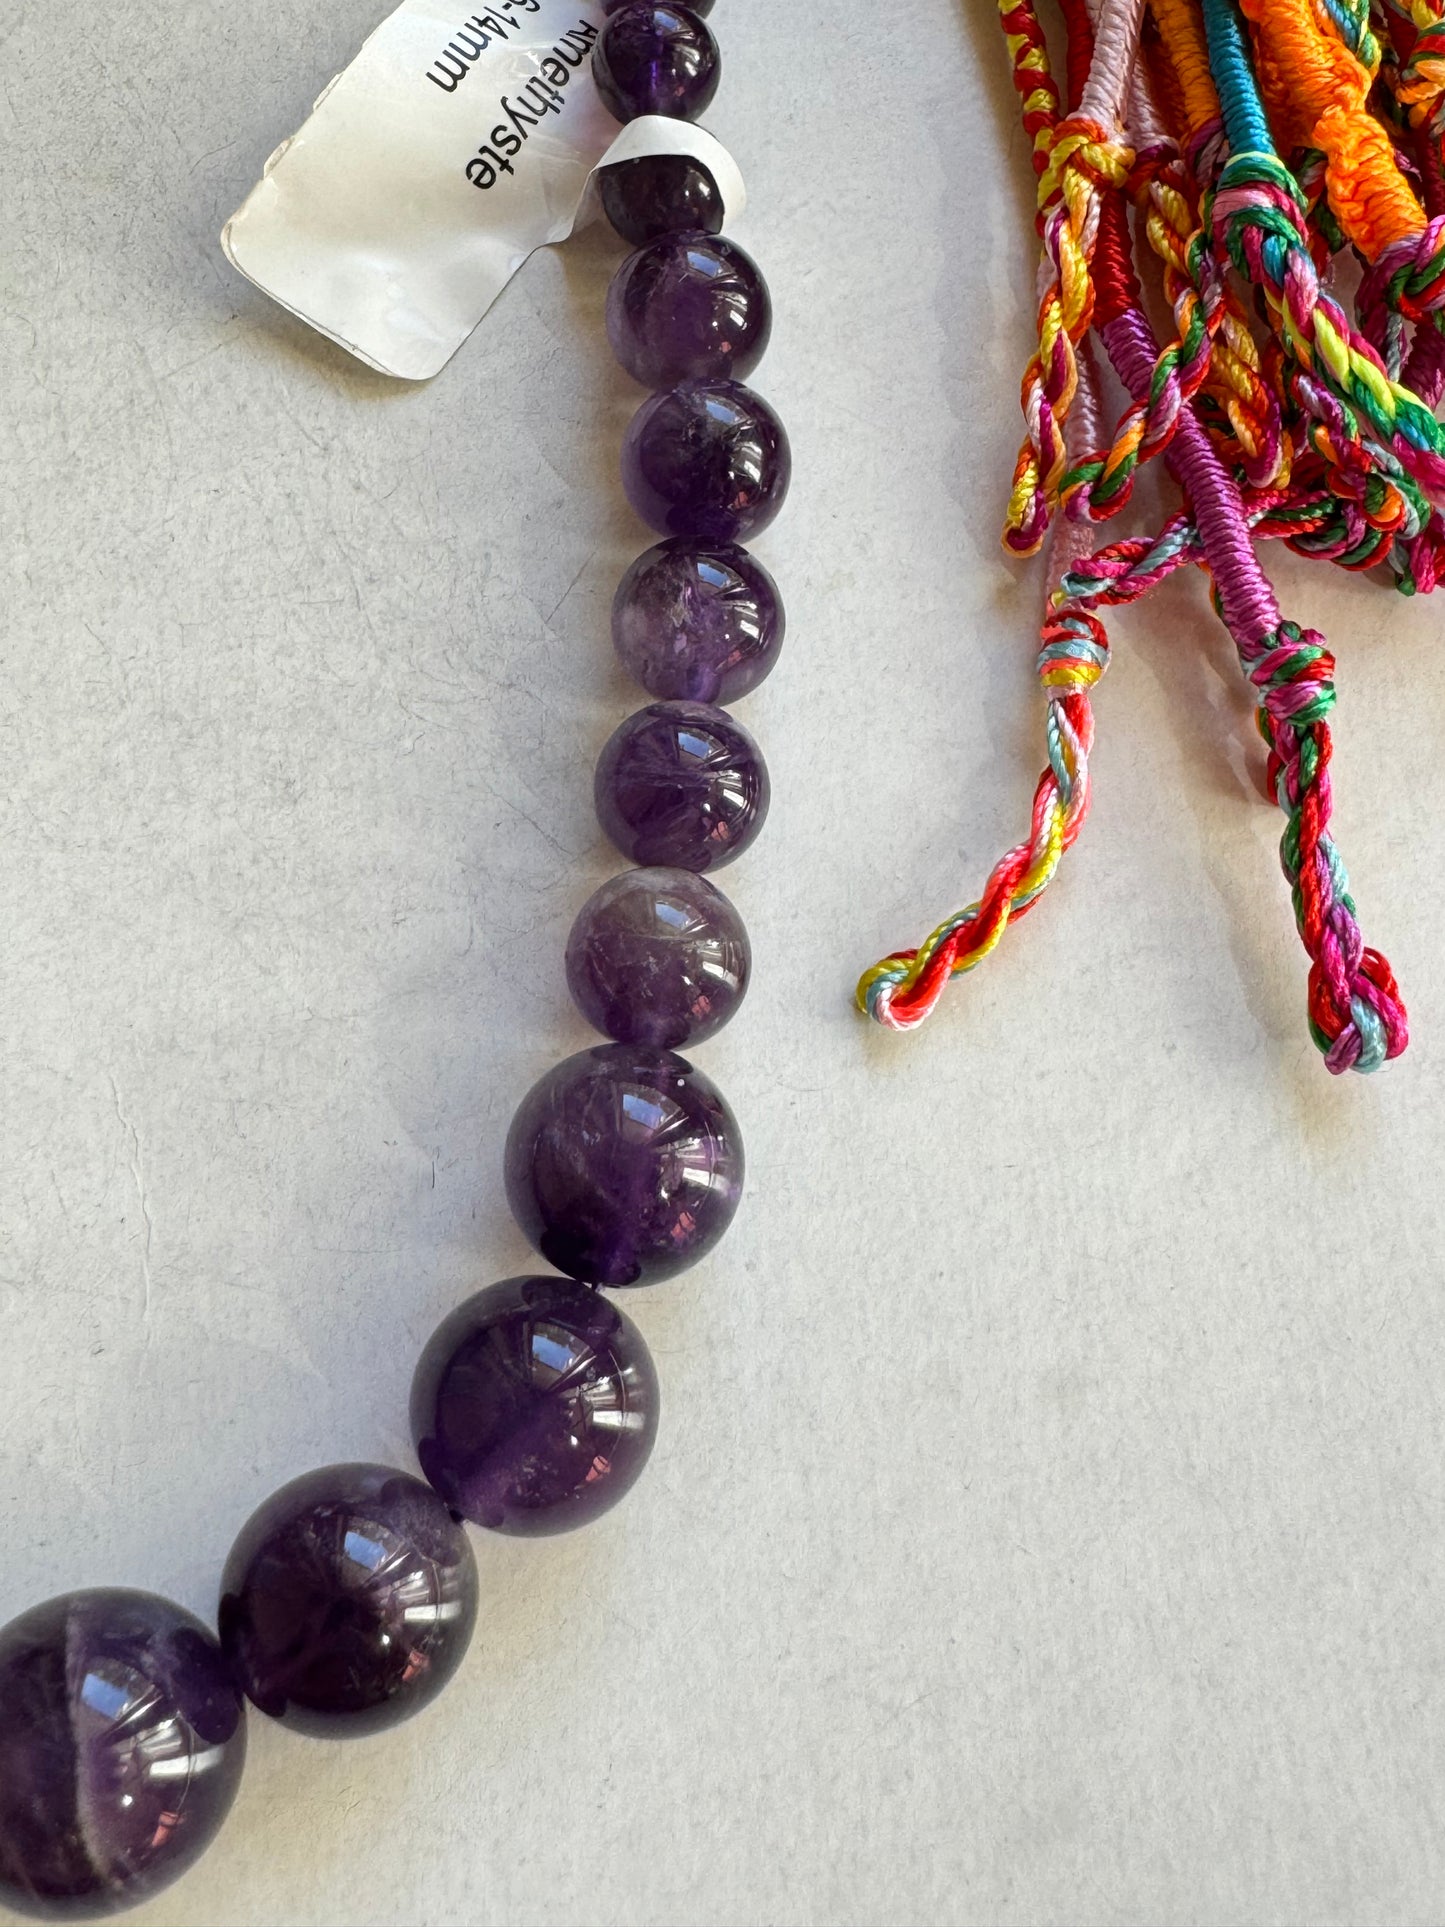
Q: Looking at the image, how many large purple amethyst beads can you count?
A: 4